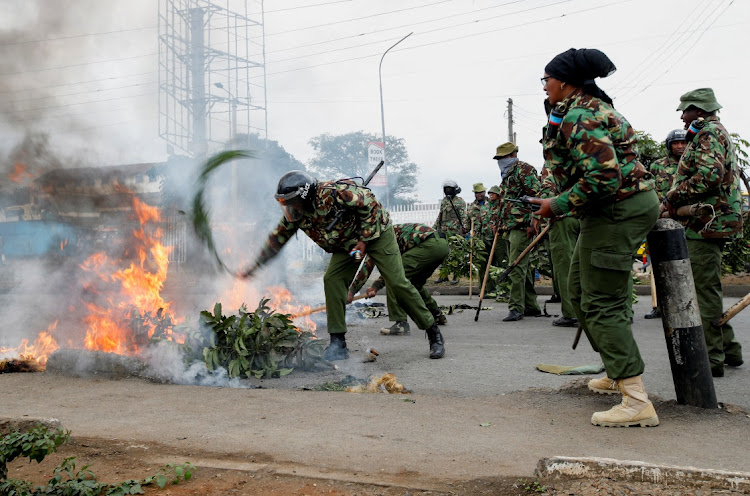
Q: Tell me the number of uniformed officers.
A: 10